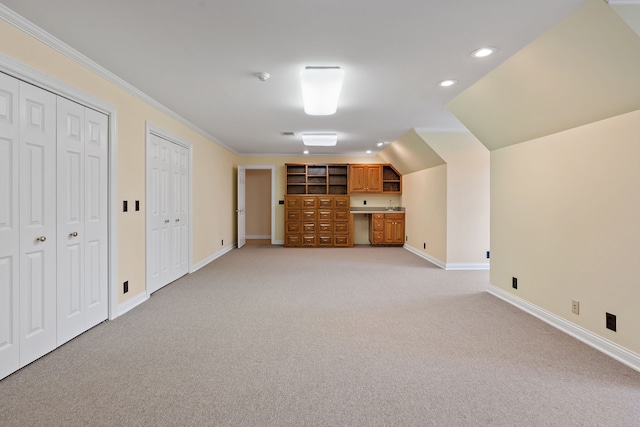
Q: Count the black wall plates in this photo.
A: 11